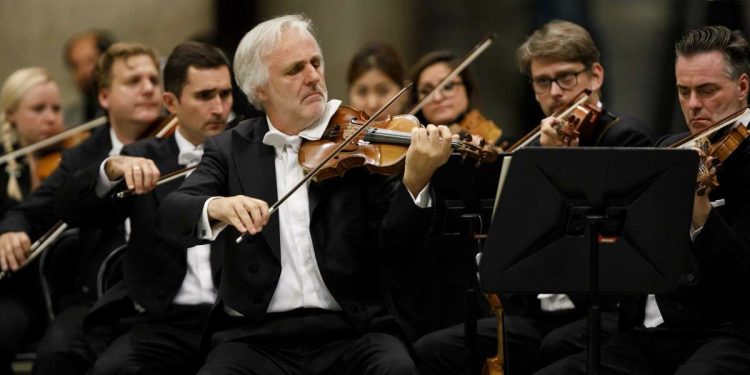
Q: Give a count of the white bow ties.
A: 2